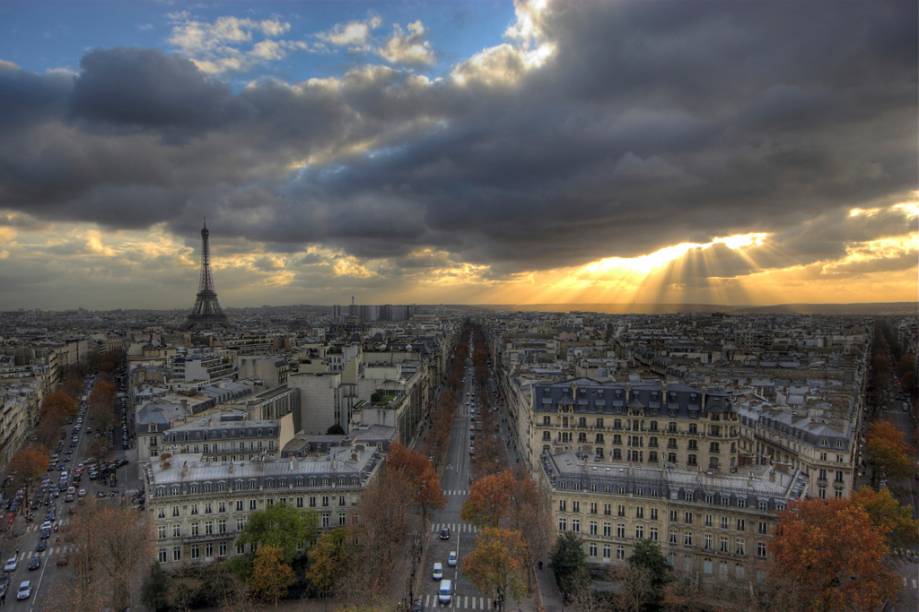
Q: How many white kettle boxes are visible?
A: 0